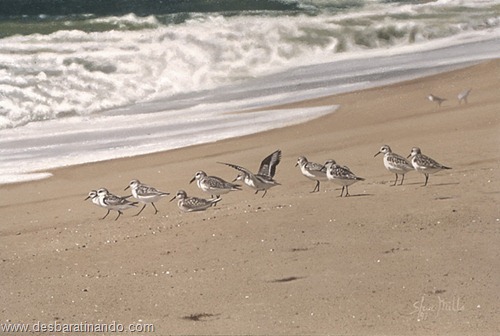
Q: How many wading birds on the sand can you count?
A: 12